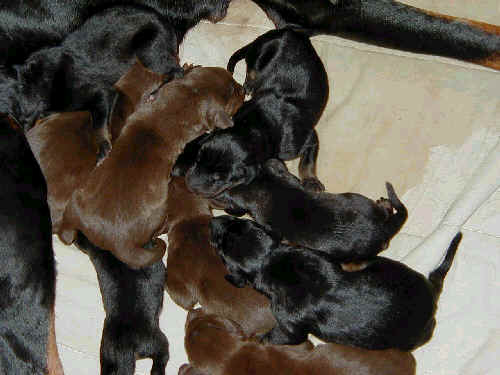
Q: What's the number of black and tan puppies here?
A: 5